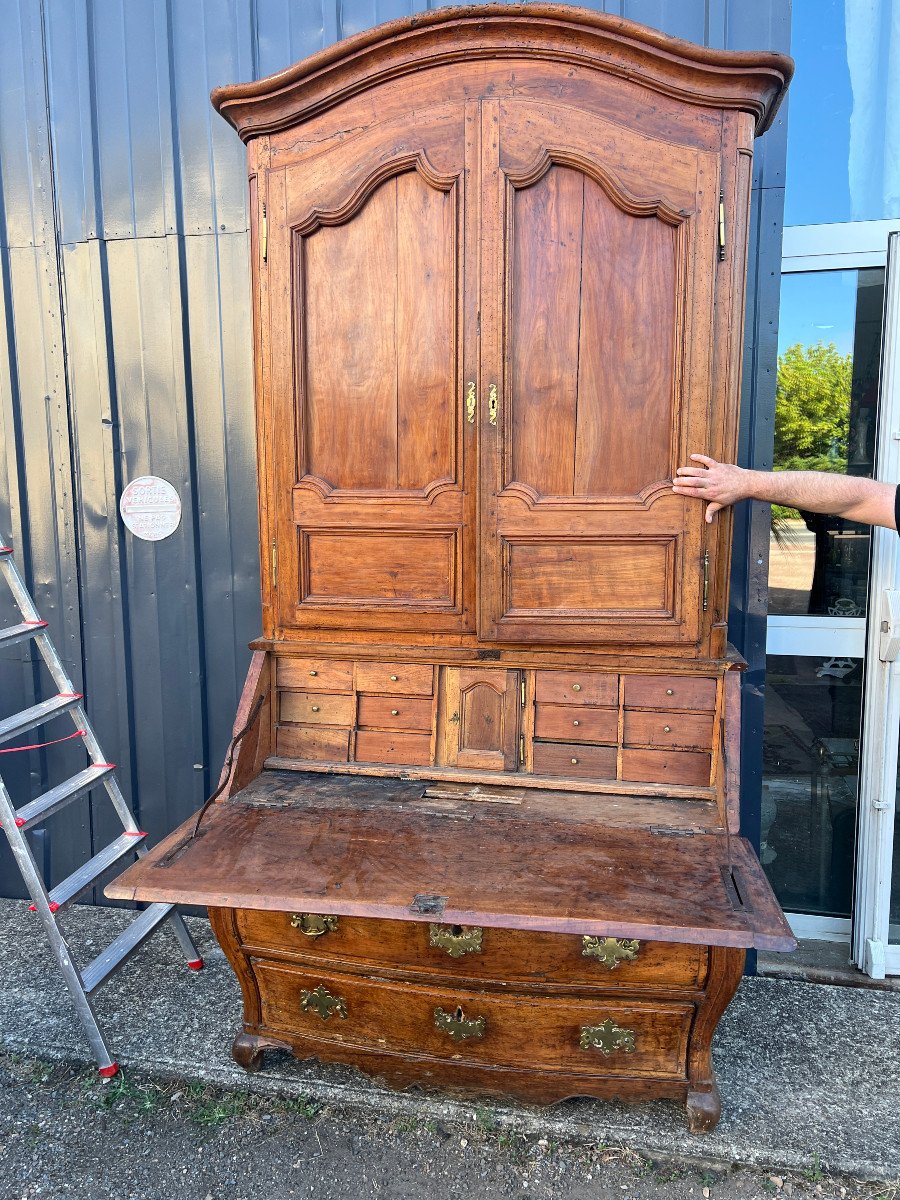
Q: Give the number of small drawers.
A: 12